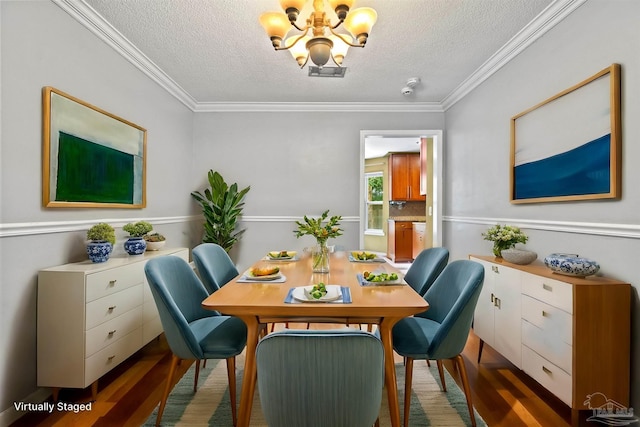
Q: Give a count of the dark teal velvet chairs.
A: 5